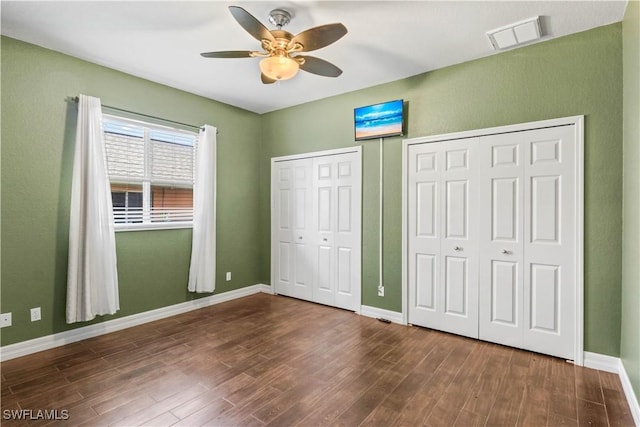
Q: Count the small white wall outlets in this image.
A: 4